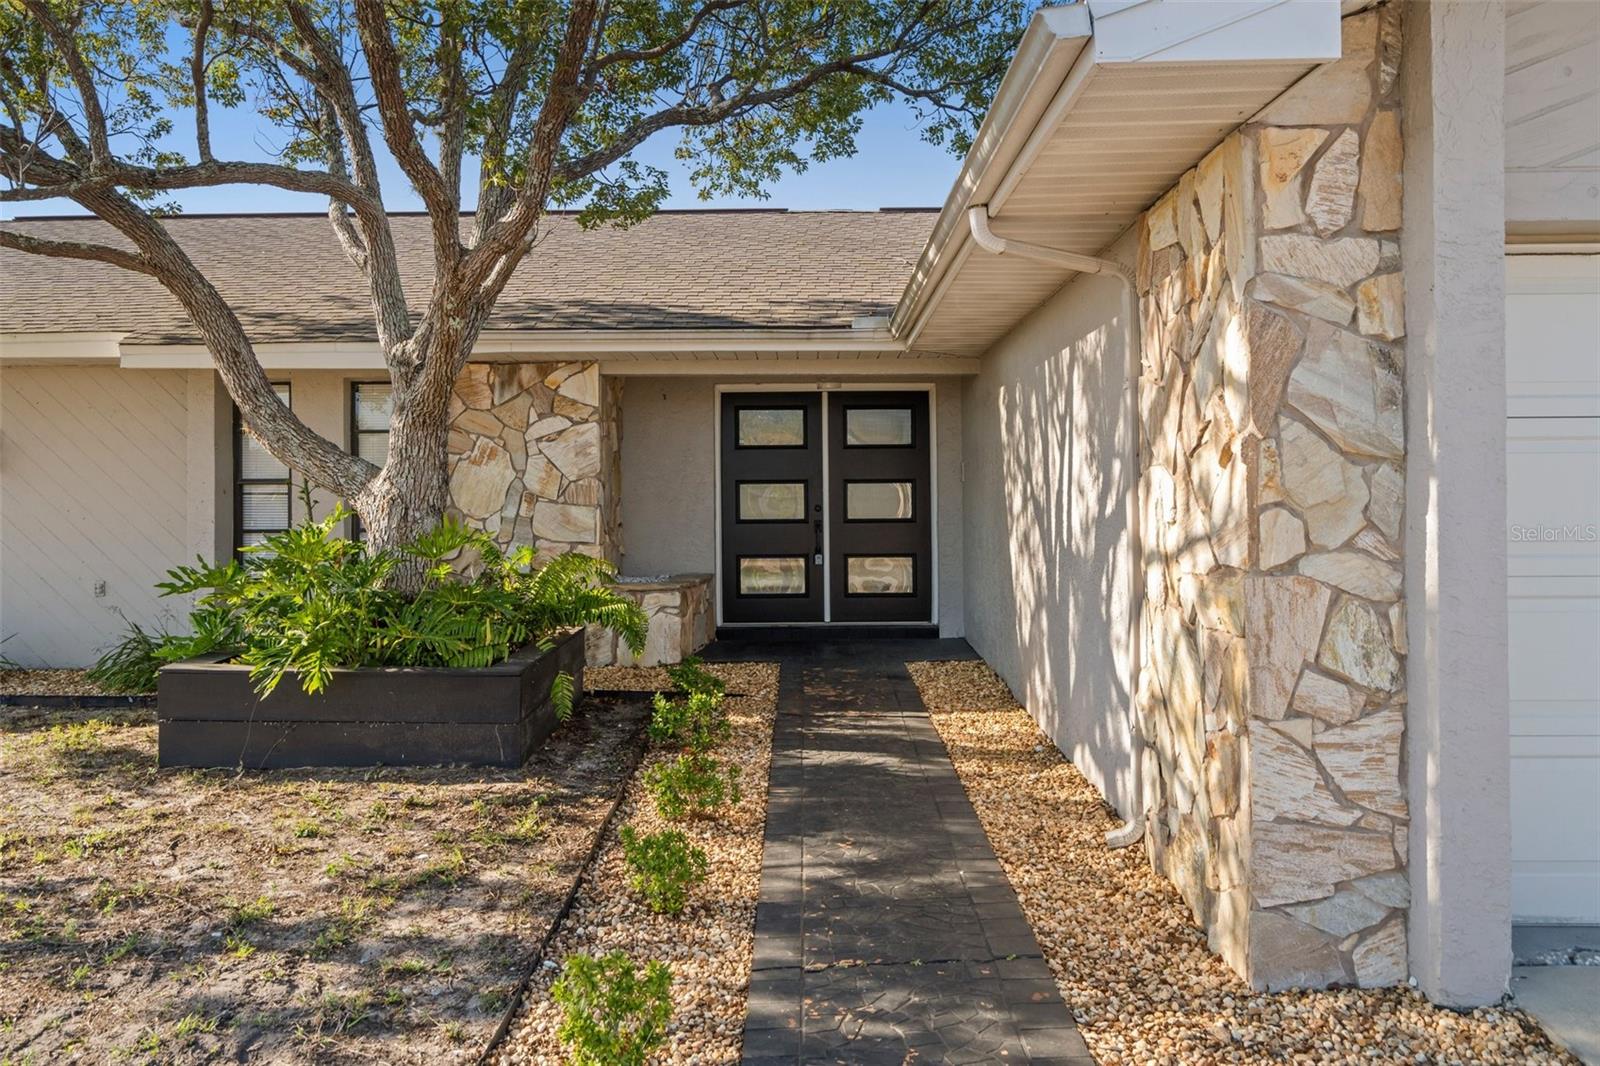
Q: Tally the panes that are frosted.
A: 6